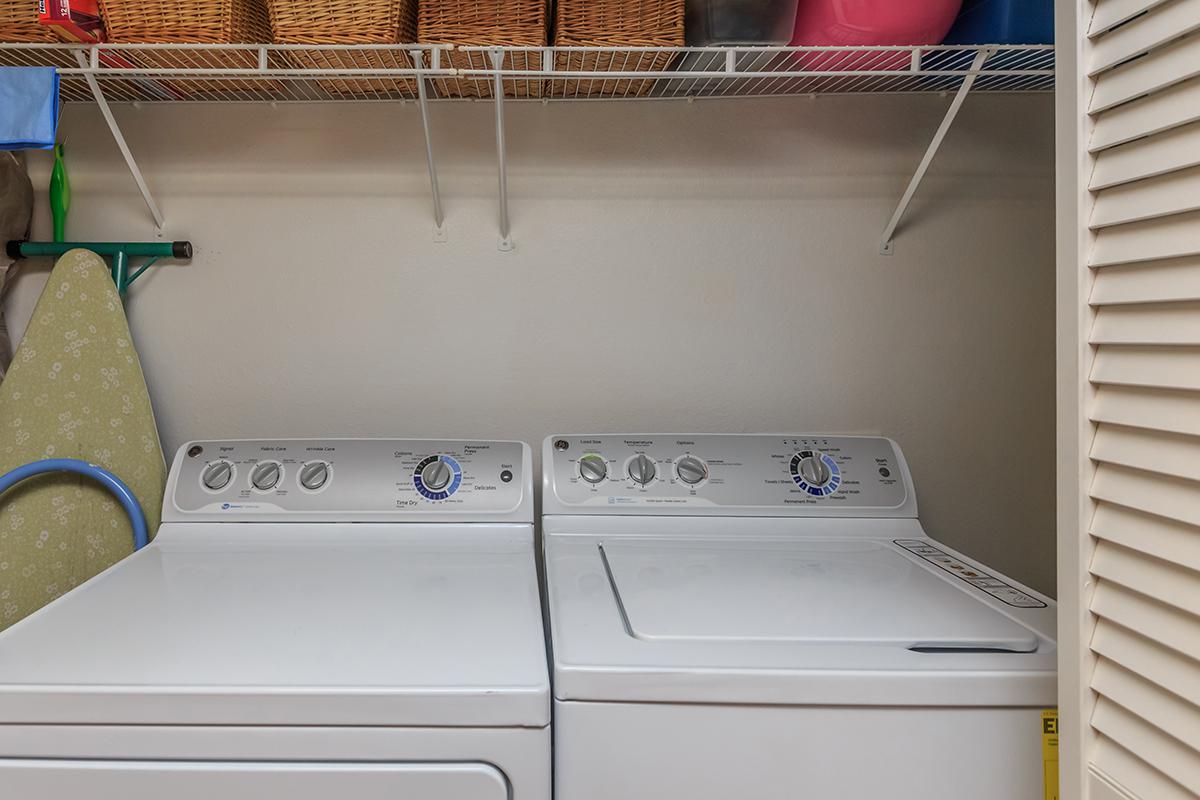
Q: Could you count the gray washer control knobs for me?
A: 4